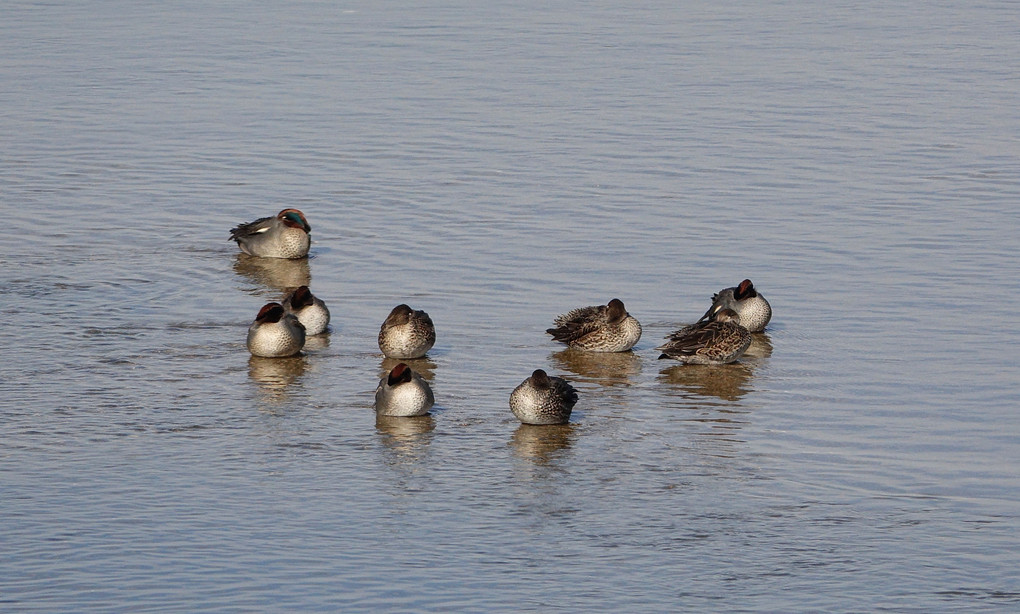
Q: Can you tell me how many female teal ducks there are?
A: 4